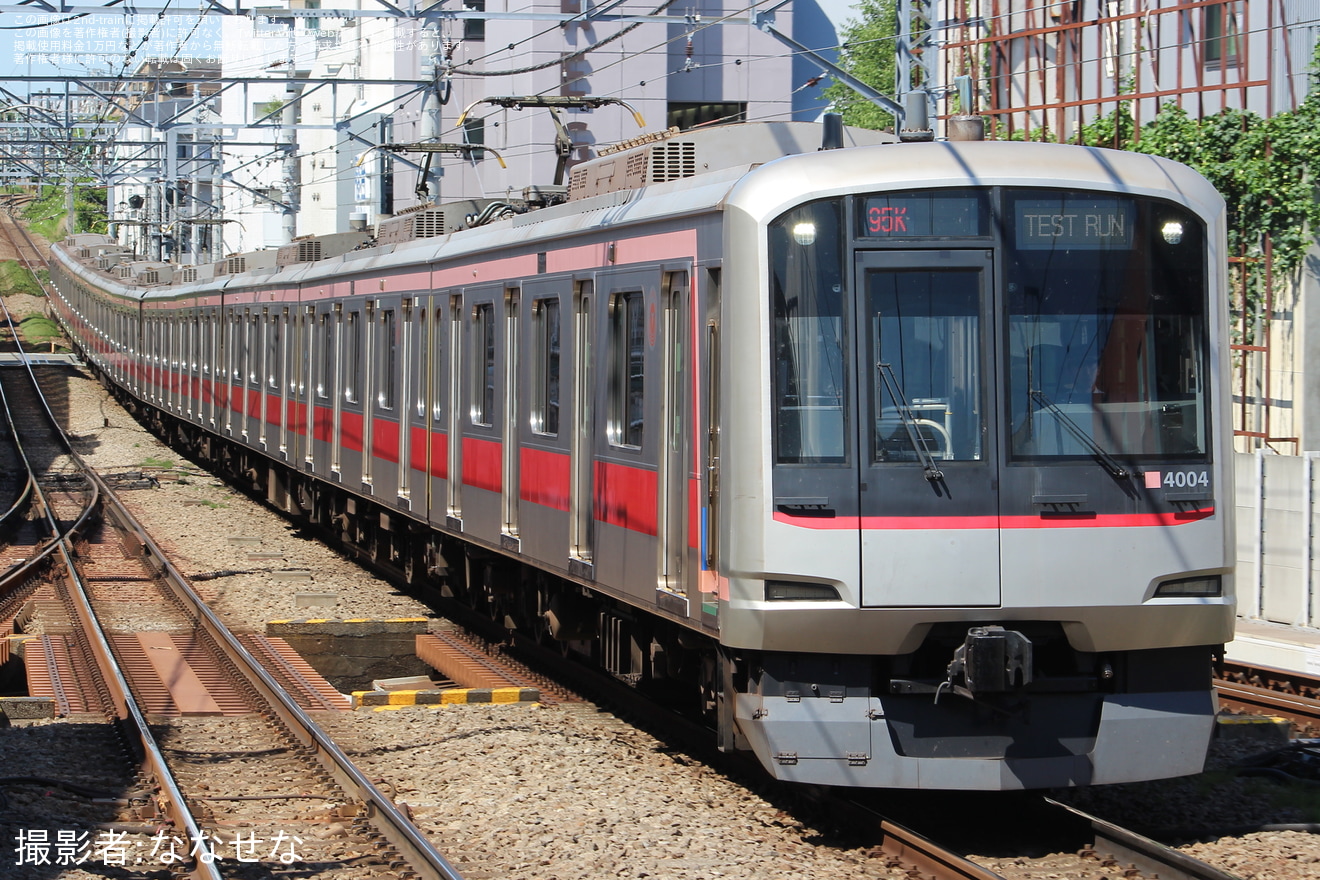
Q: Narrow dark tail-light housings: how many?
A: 2